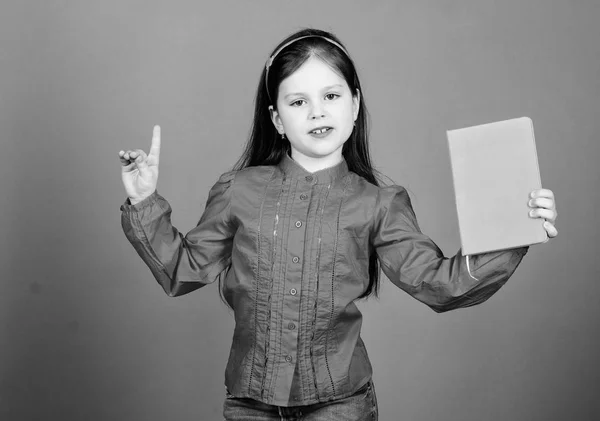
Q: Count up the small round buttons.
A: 7